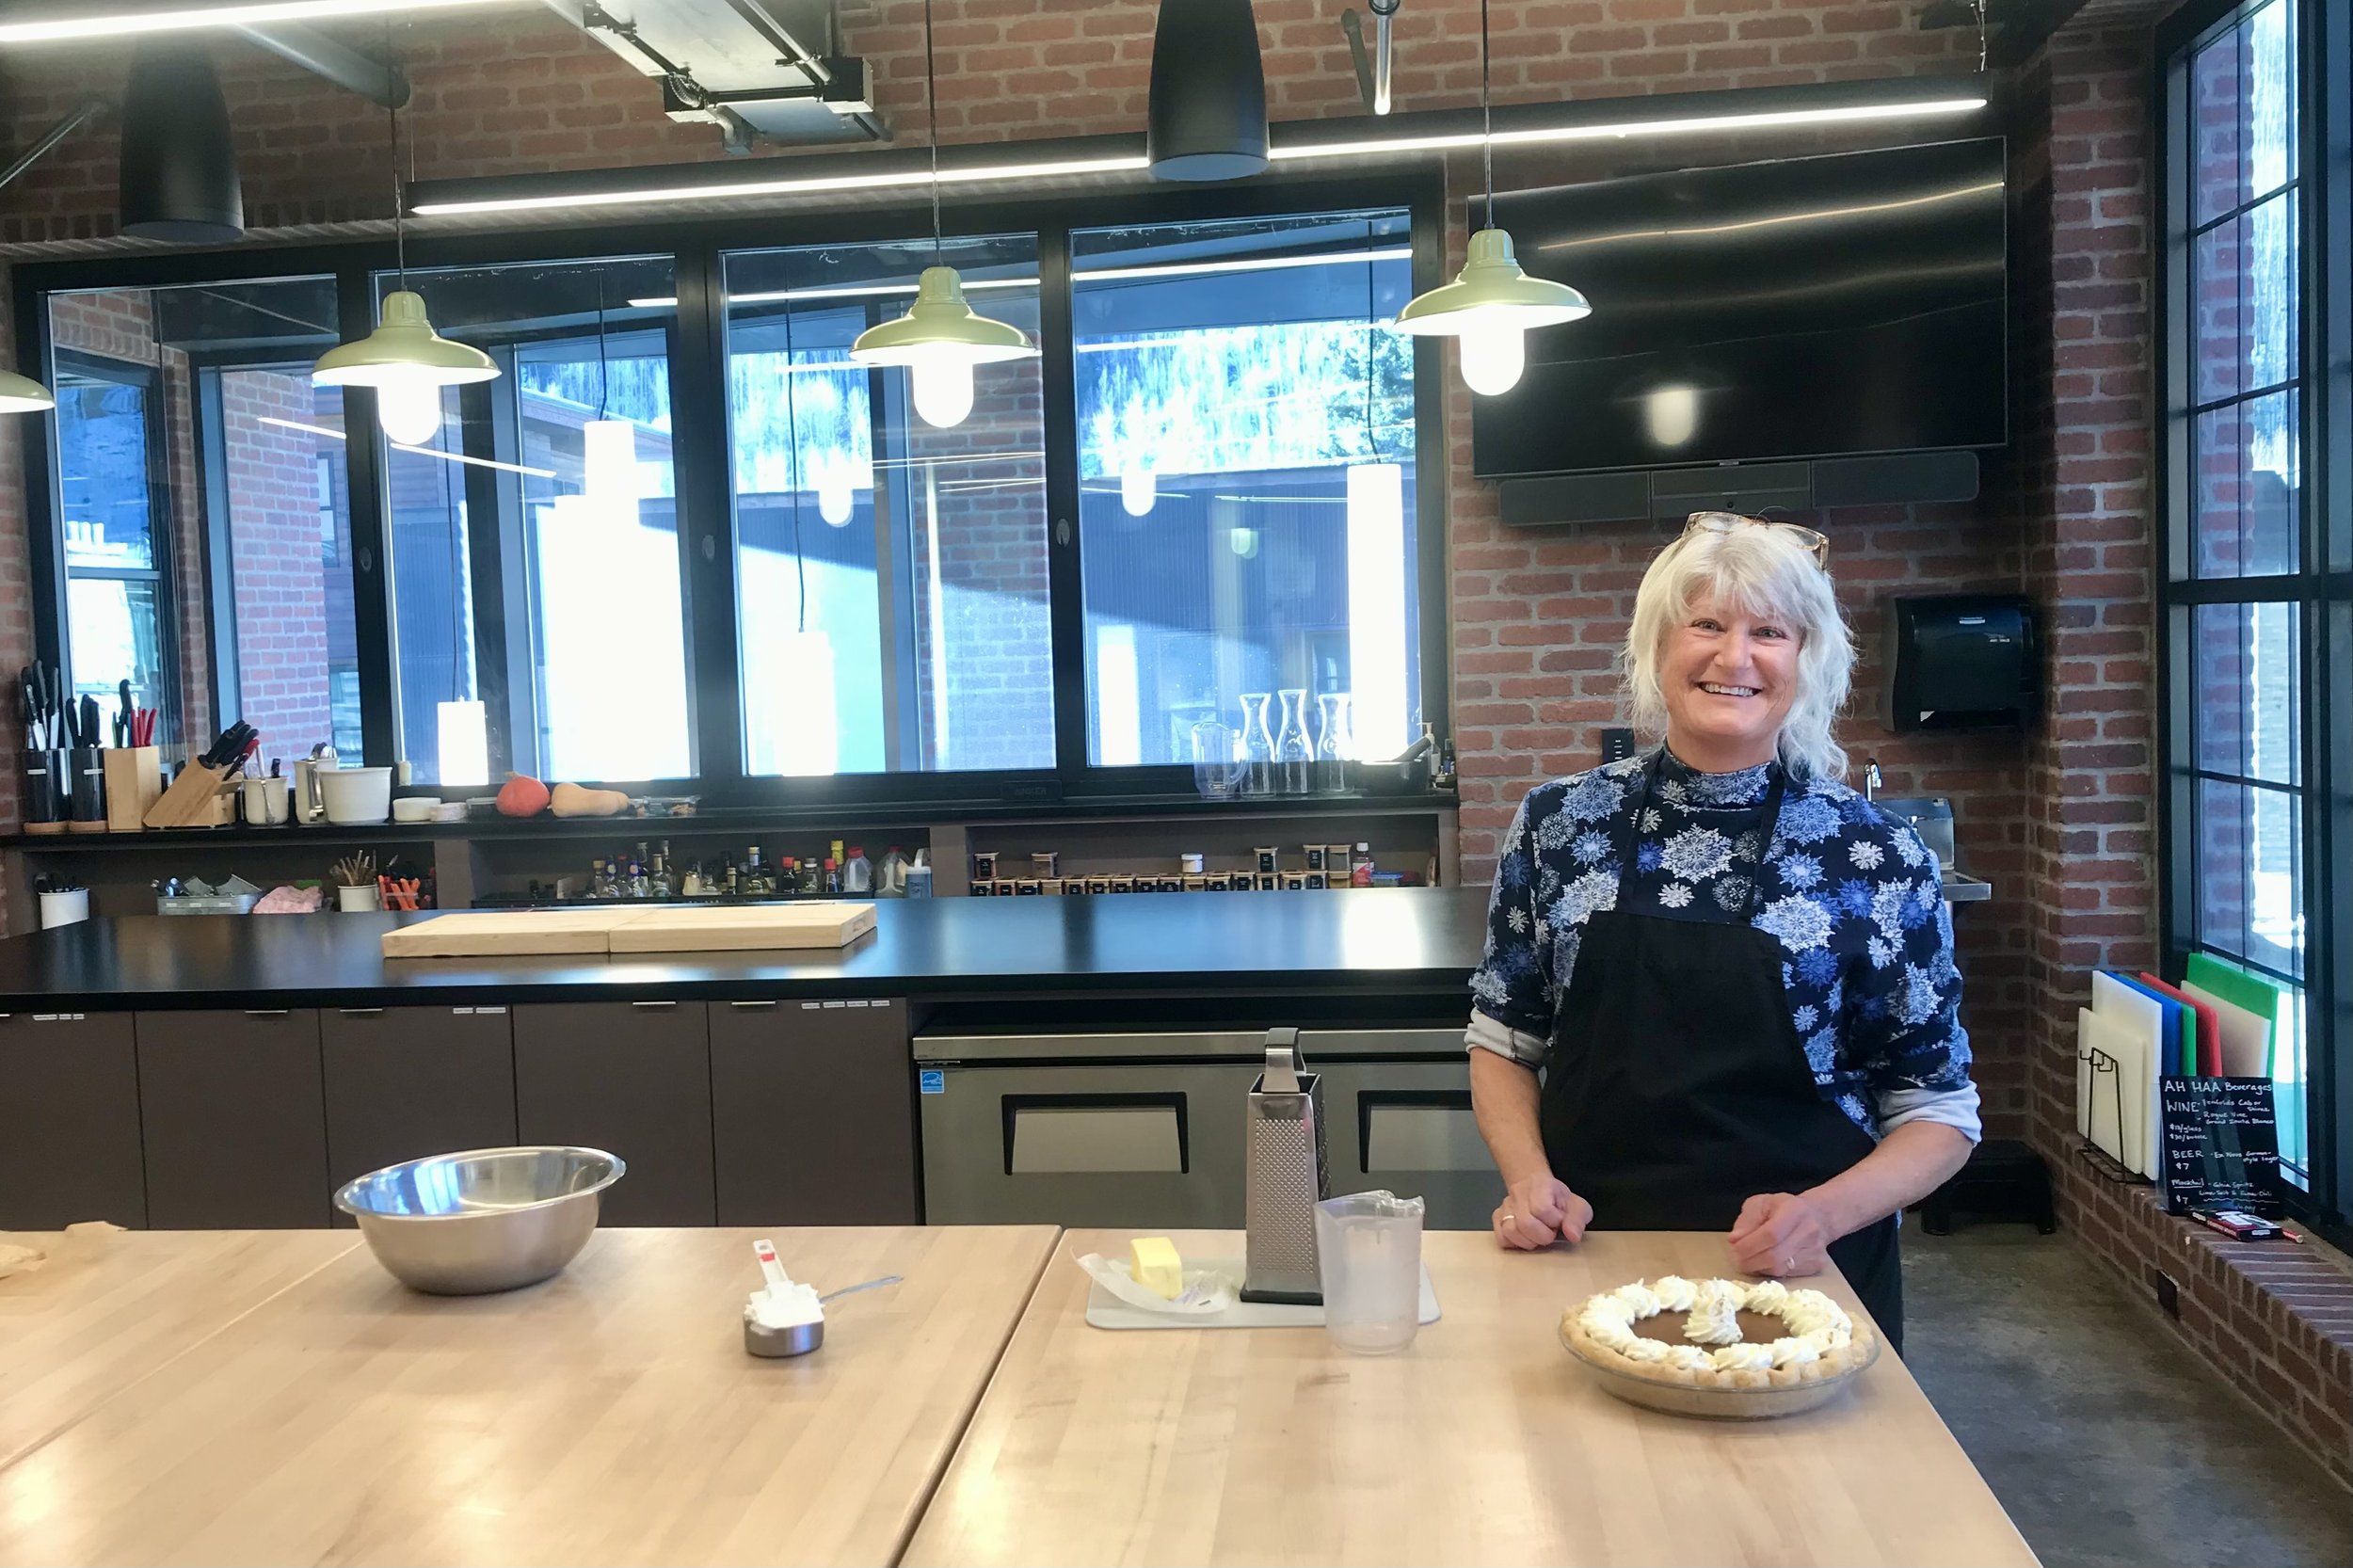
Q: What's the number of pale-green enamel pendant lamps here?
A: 4